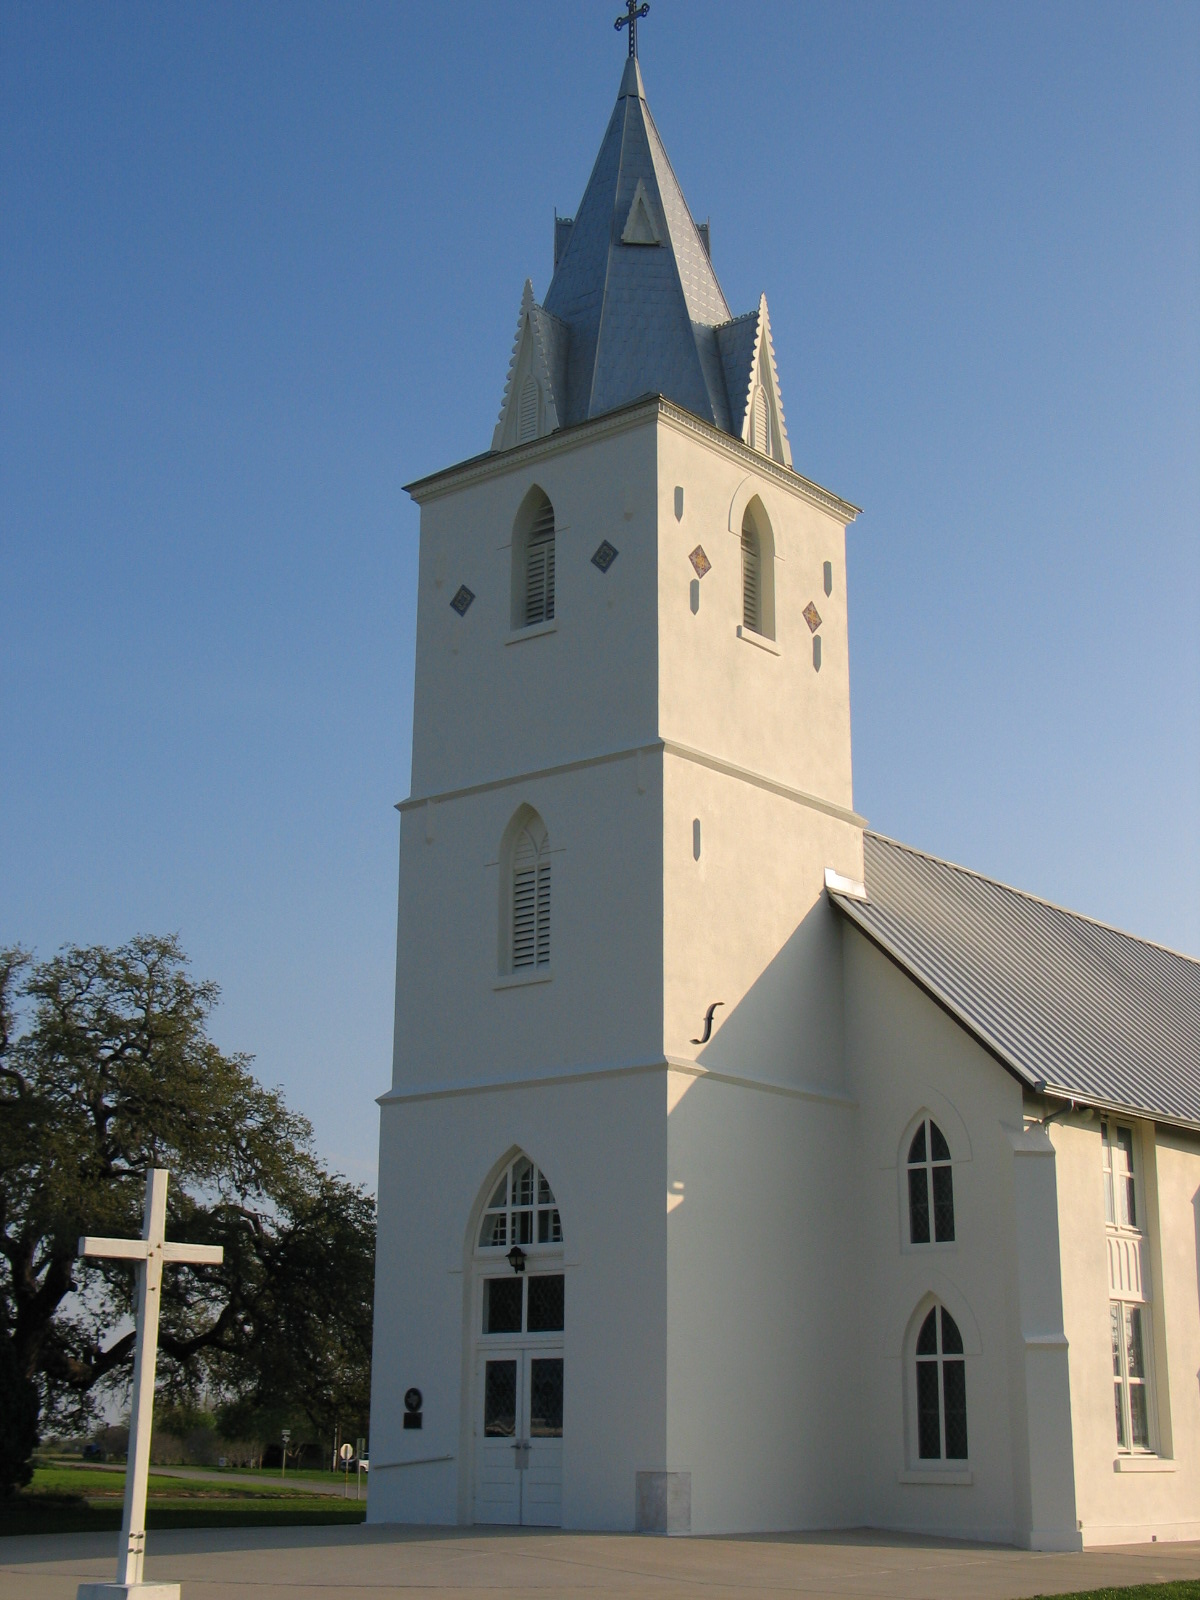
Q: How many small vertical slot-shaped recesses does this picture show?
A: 5